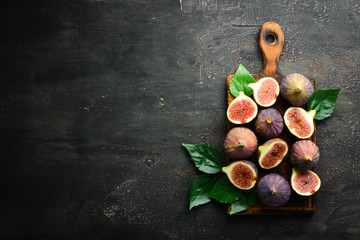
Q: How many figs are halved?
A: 6